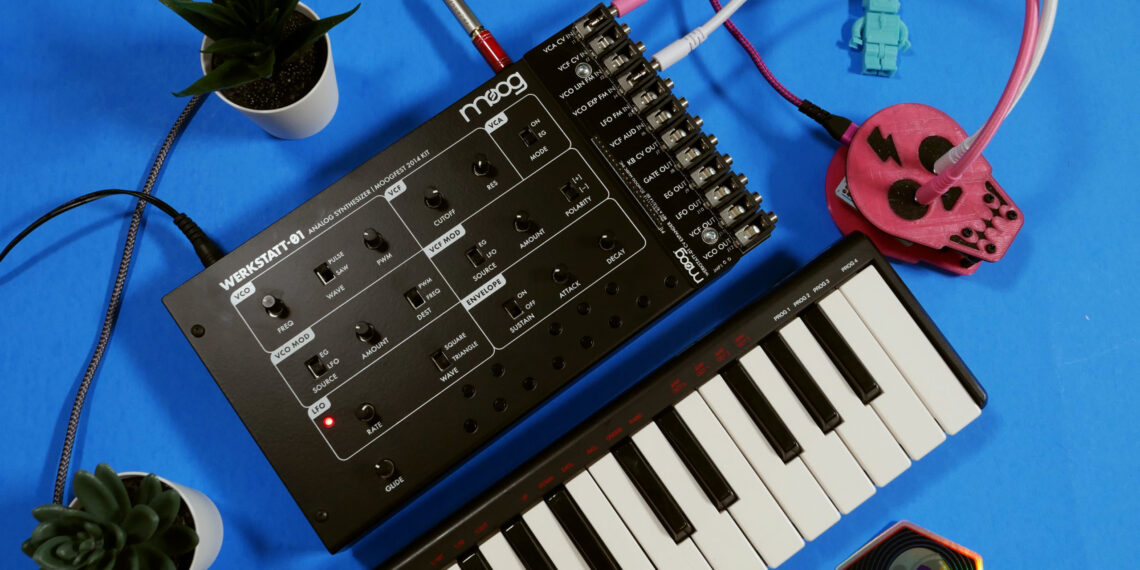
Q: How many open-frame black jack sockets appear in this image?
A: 12